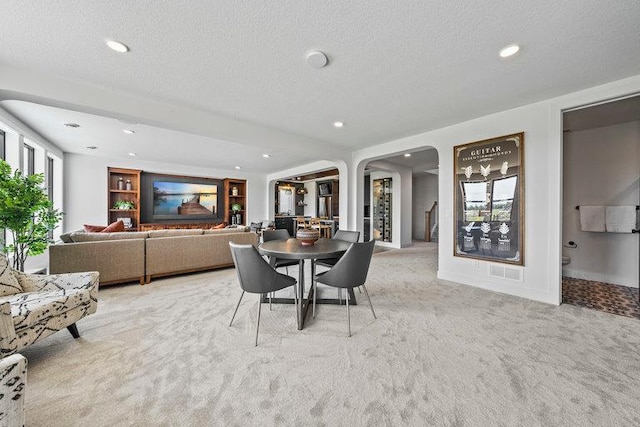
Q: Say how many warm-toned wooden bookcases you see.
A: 2